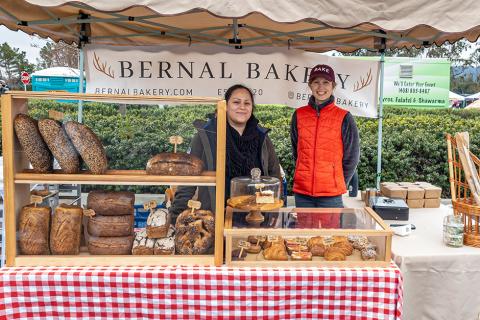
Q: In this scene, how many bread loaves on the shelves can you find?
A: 13